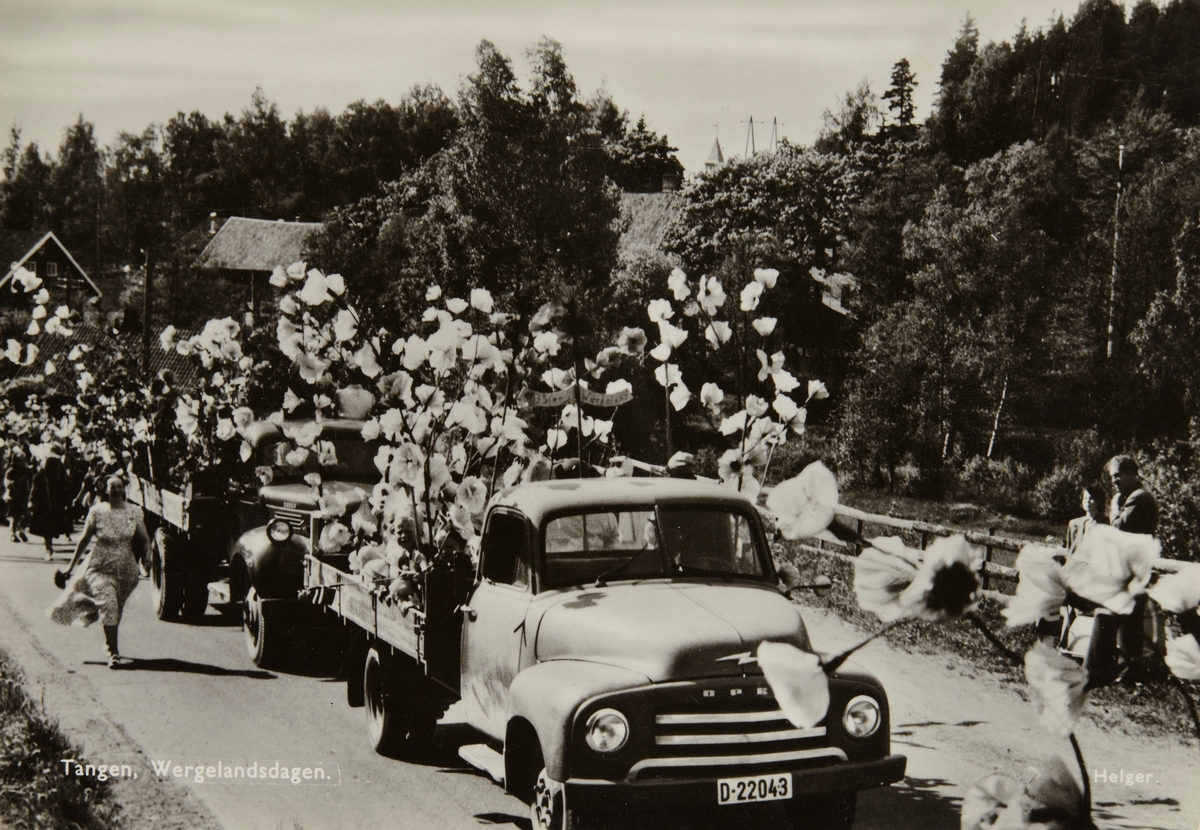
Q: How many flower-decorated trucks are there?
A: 2